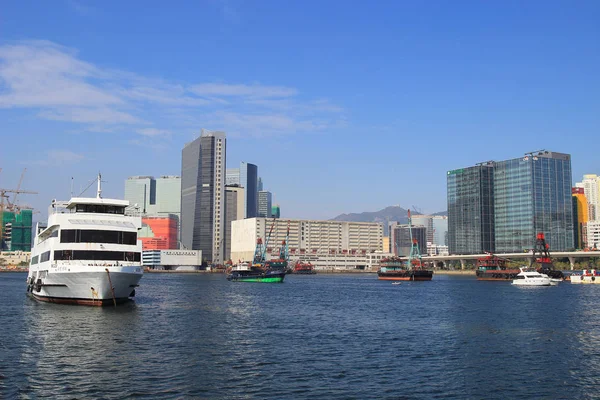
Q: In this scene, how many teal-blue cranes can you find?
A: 3